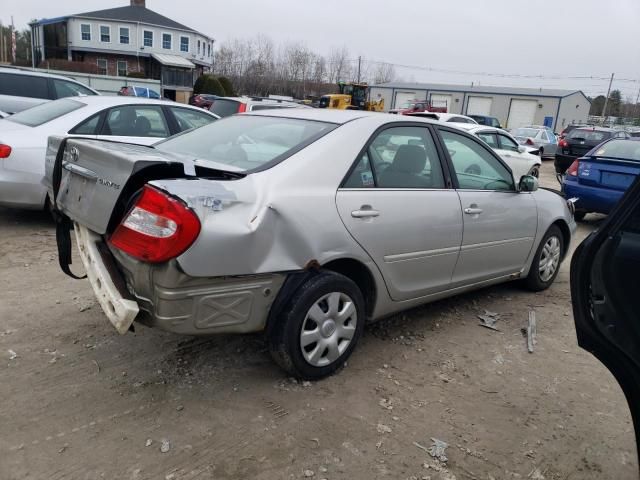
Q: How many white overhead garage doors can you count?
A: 4